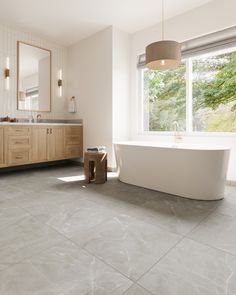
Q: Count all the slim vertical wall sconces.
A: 2